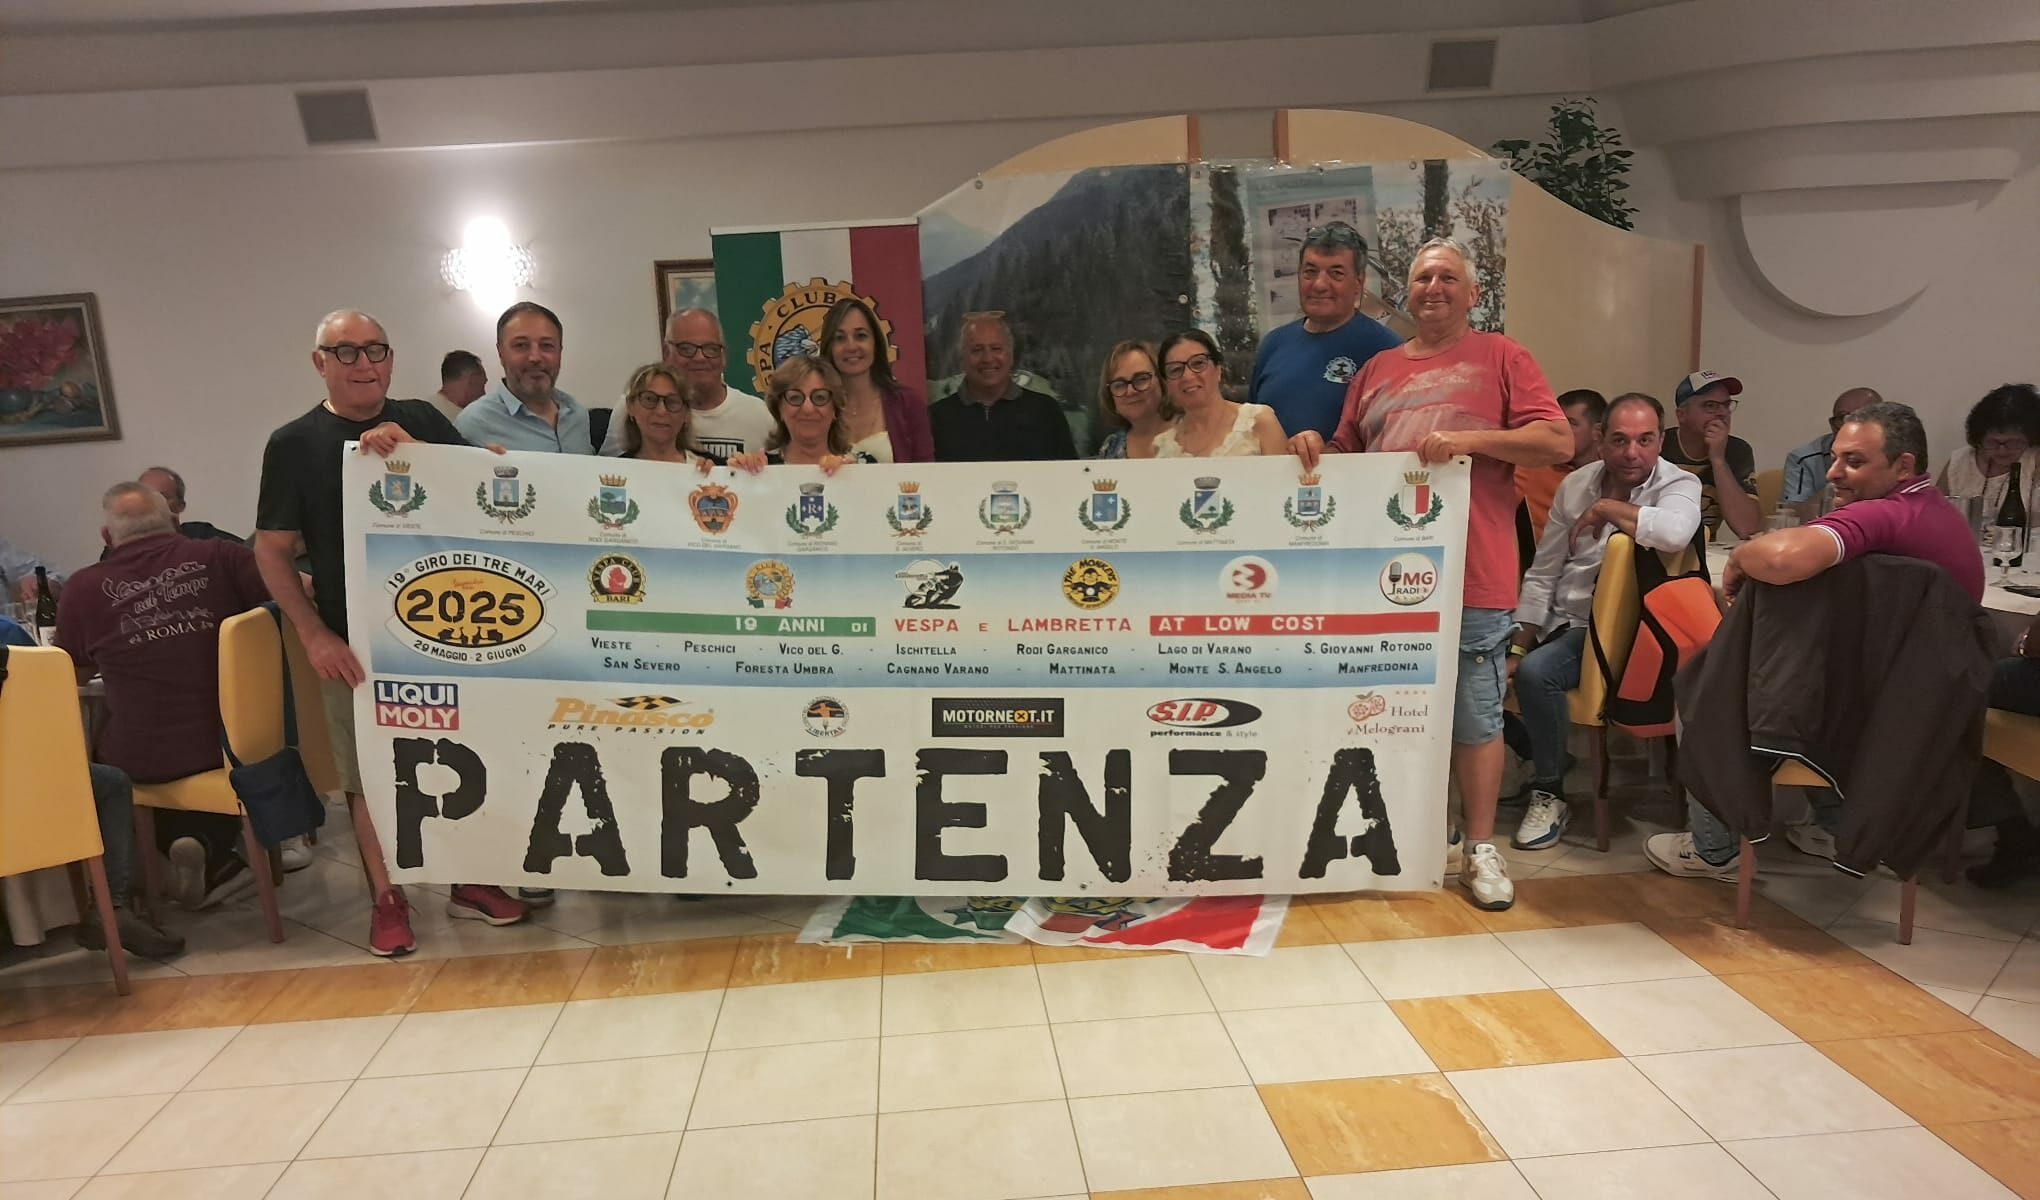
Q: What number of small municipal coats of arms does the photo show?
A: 11